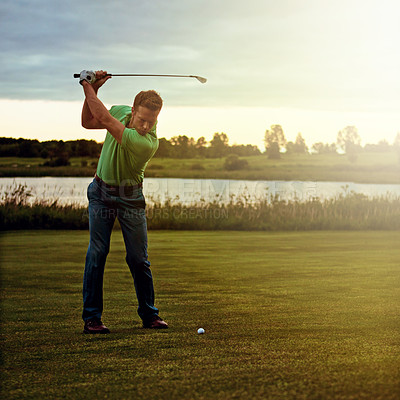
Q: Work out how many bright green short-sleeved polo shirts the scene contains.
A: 1